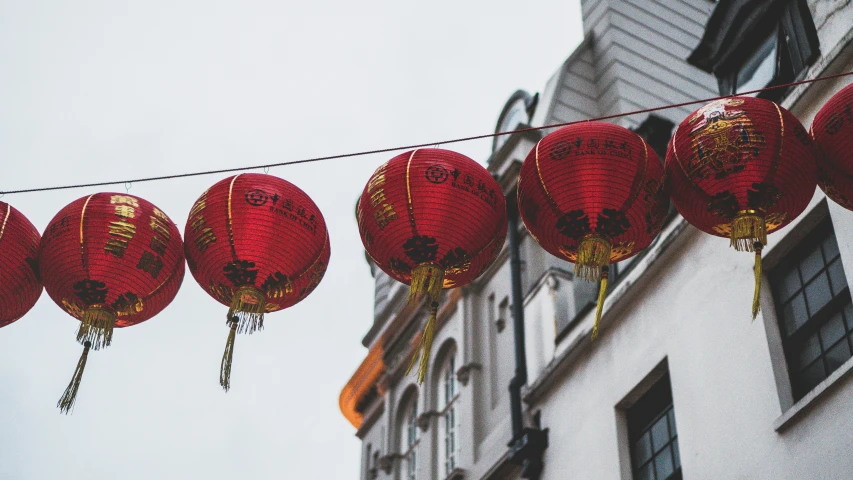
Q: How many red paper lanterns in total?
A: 7